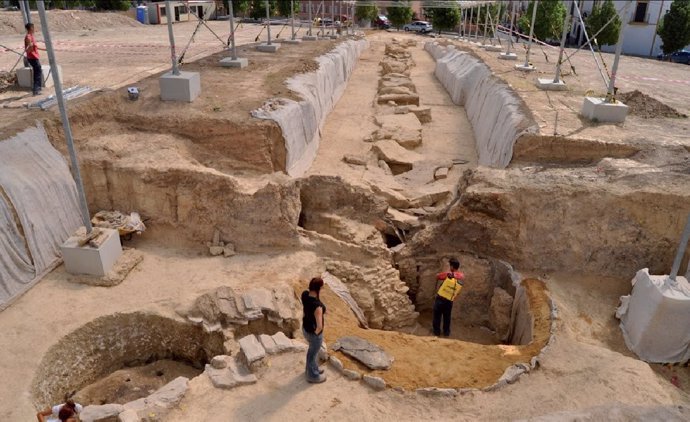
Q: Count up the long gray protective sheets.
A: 3